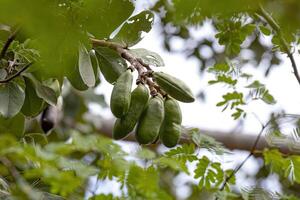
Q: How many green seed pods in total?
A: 5